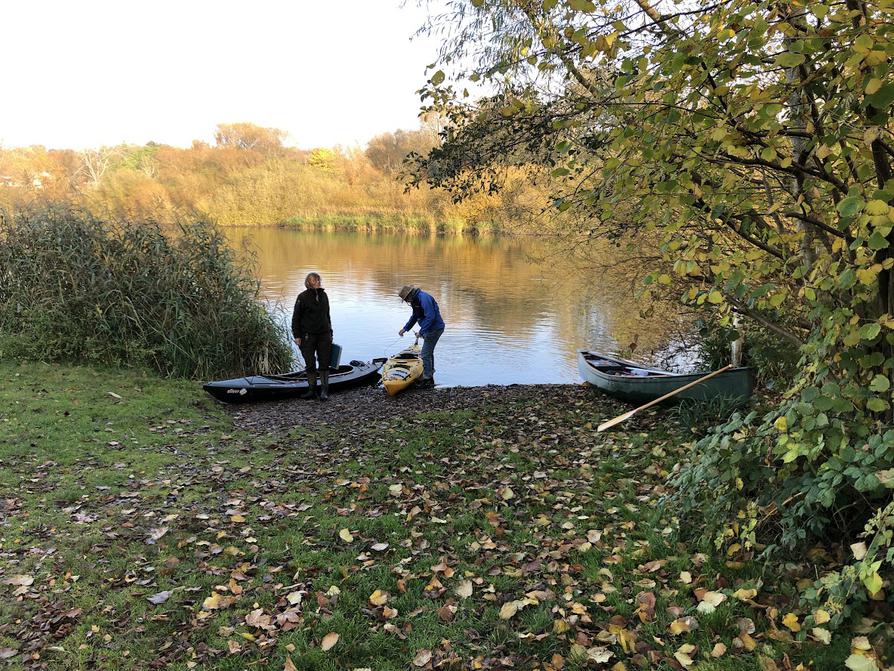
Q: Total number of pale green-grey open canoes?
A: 1